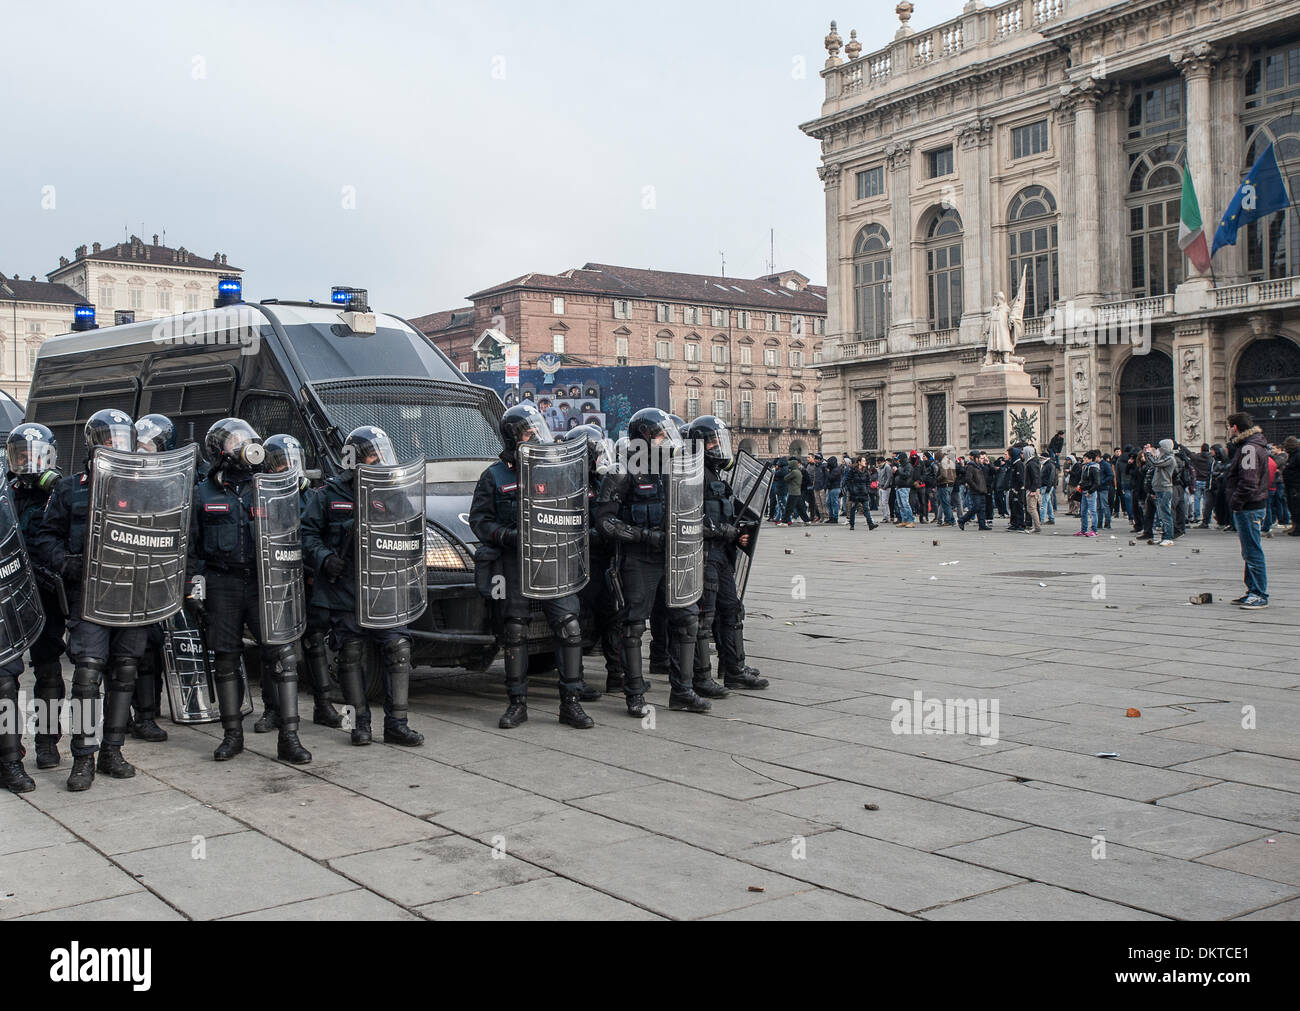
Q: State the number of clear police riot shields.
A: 8